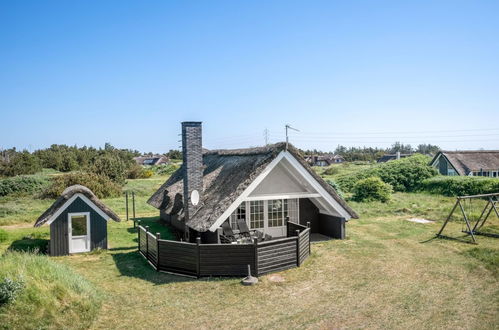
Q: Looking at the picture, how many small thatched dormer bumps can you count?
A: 2